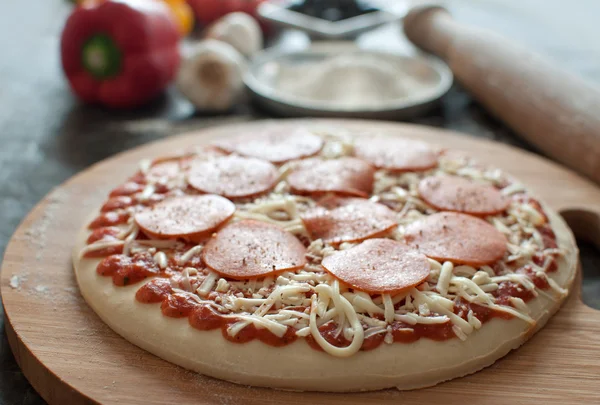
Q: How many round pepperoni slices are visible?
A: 10